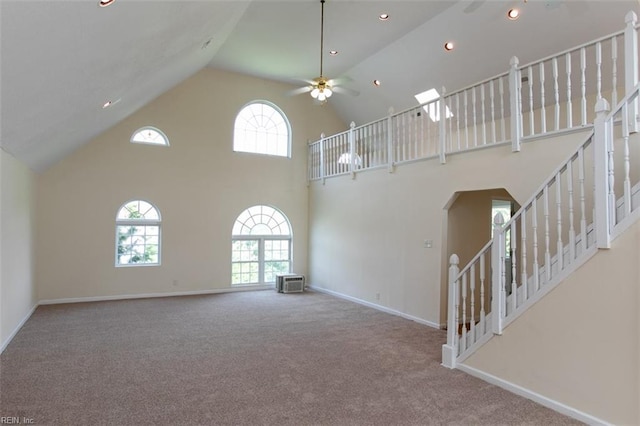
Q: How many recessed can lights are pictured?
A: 7